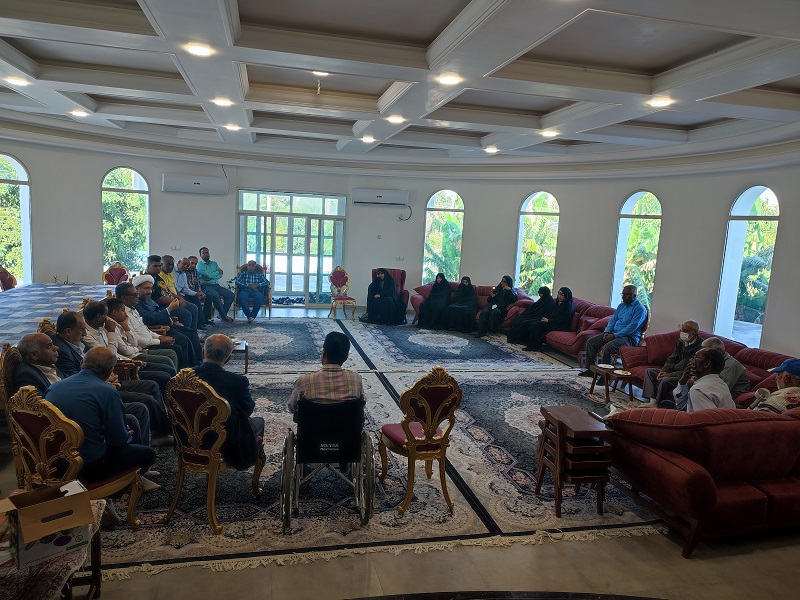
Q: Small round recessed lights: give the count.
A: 12